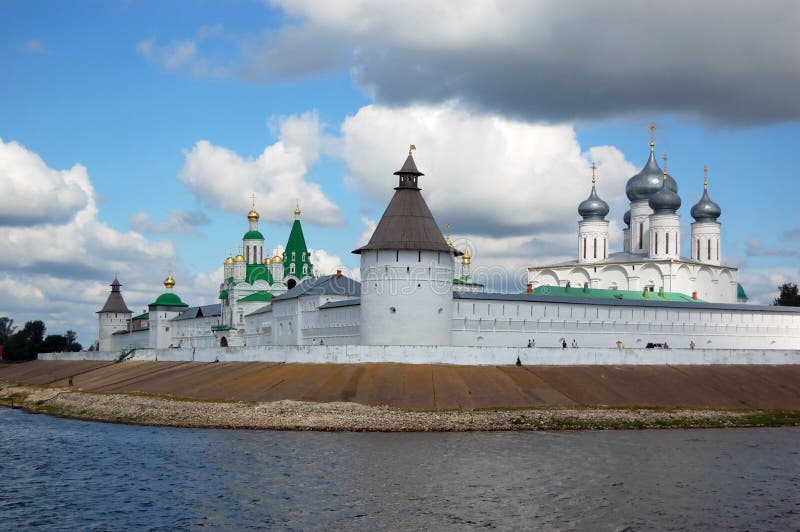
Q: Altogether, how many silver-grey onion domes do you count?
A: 5